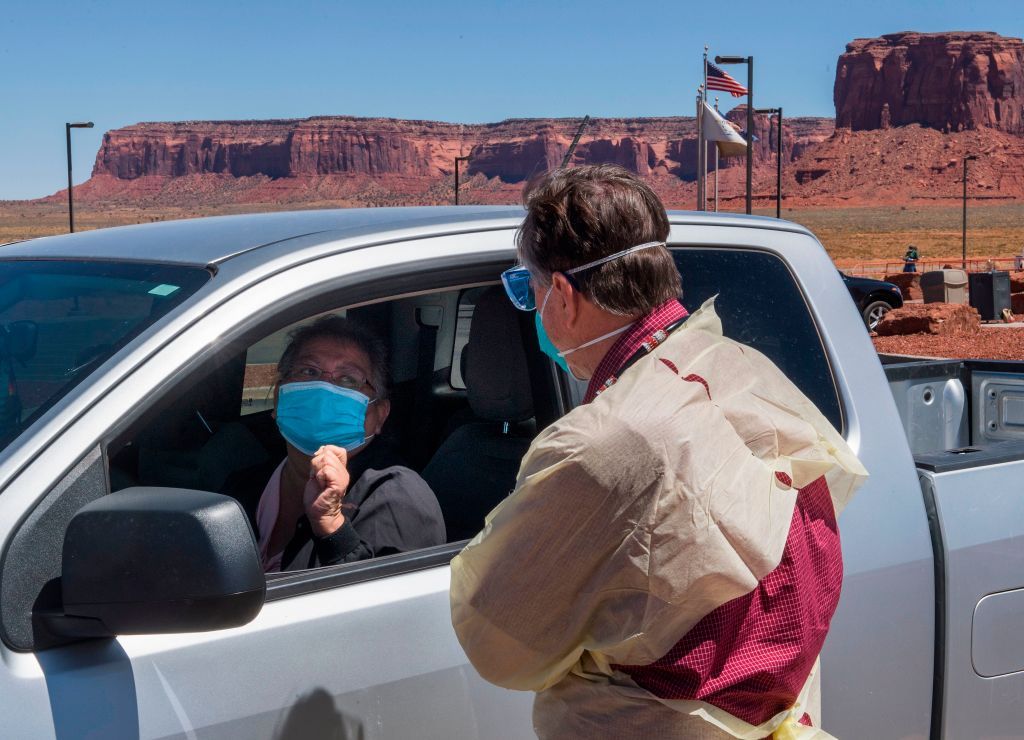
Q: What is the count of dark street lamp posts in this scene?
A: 5